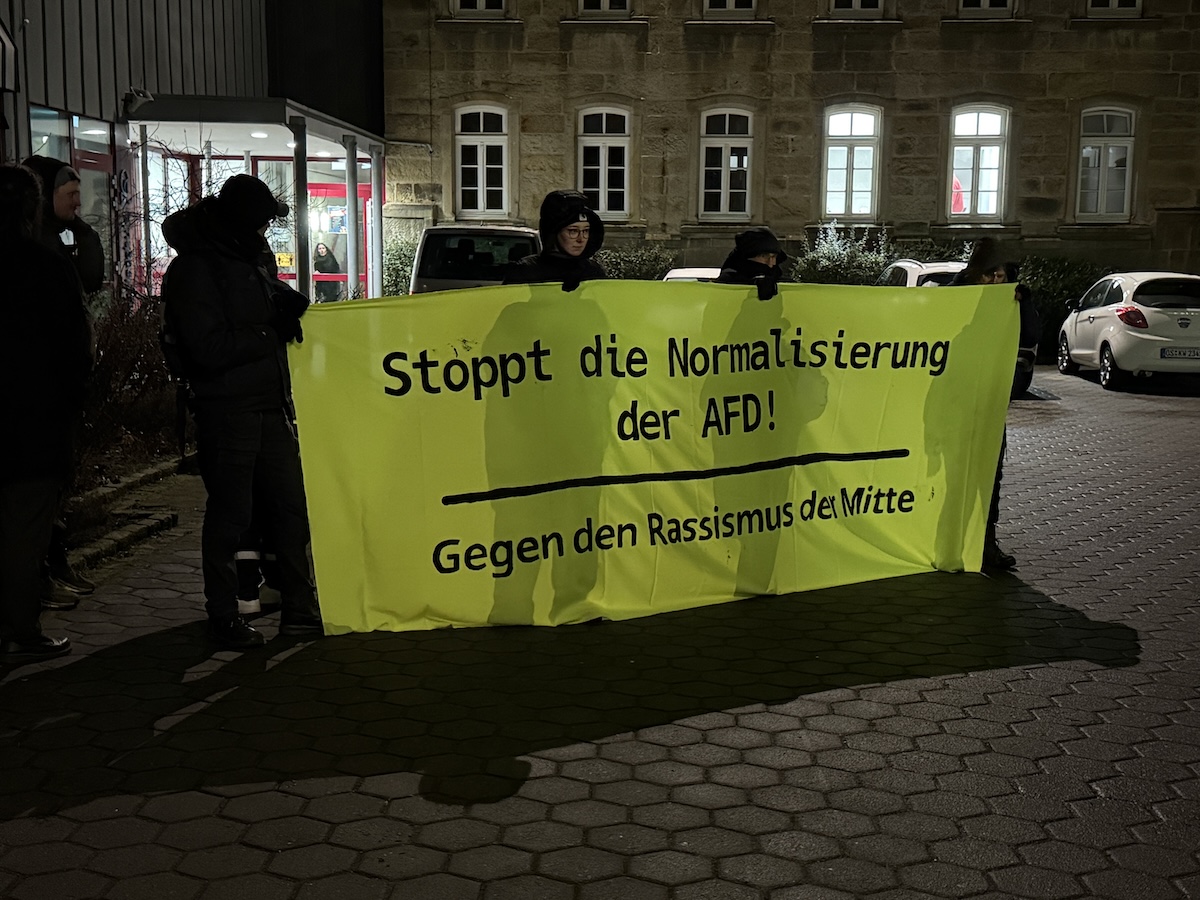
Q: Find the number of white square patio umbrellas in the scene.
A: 0